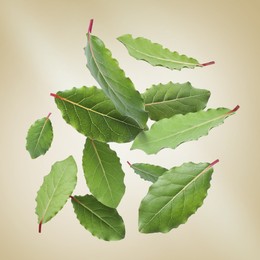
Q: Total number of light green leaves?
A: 3